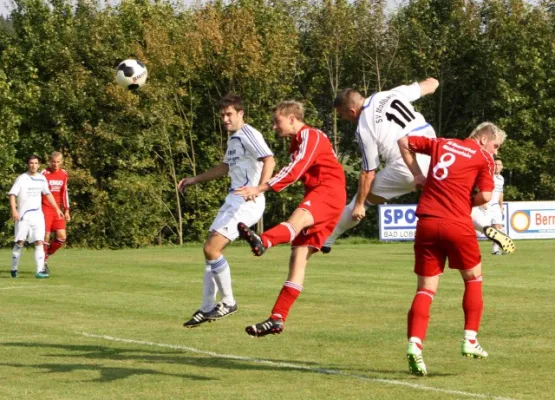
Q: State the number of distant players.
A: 3